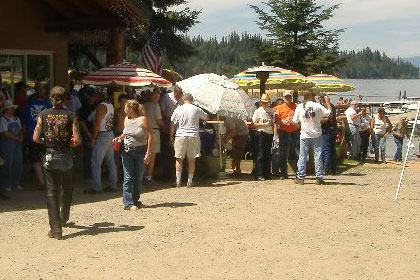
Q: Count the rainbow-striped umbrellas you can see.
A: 2